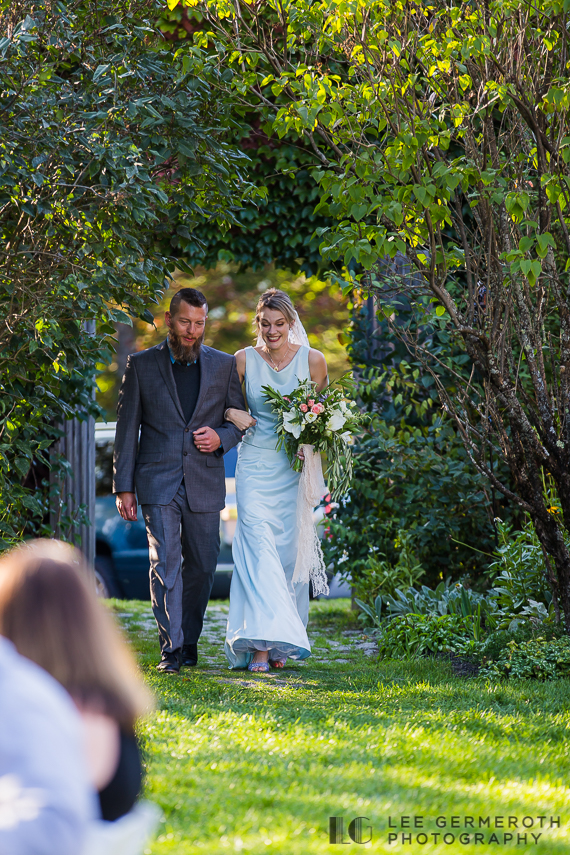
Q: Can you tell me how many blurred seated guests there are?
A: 2